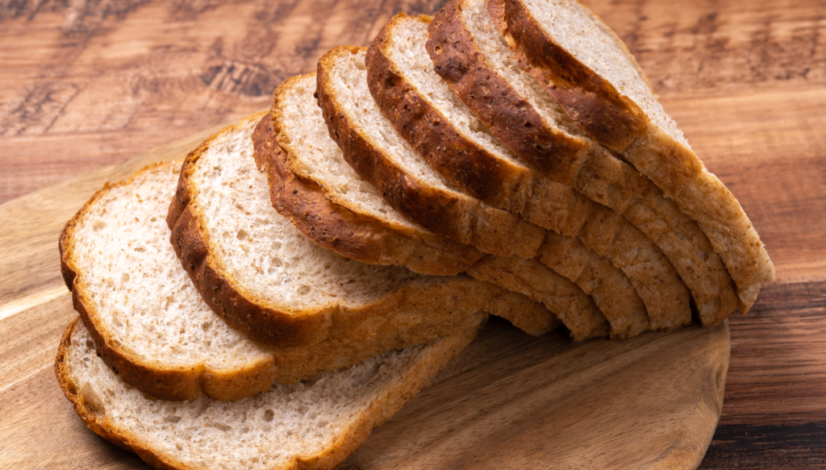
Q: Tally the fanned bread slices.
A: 8